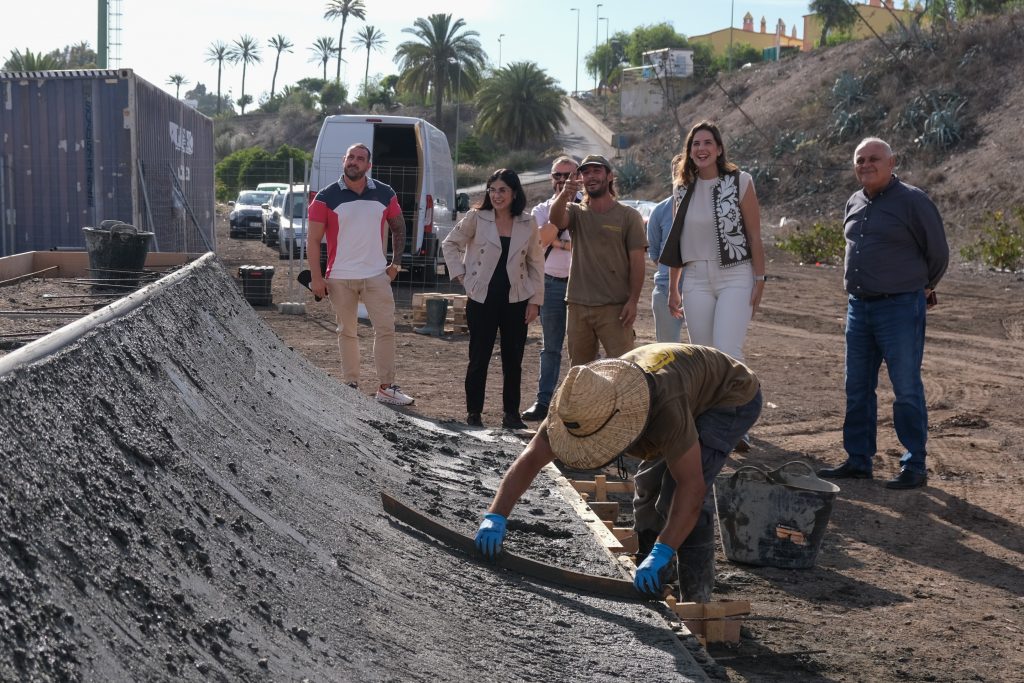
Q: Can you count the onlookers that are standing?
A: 7